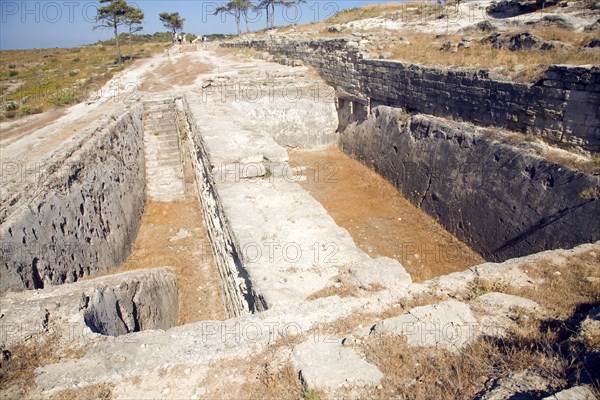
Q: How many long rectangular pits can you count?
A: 2